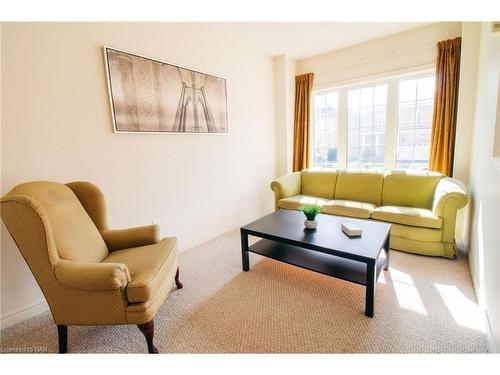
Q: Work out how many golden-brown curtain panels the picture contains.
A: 2